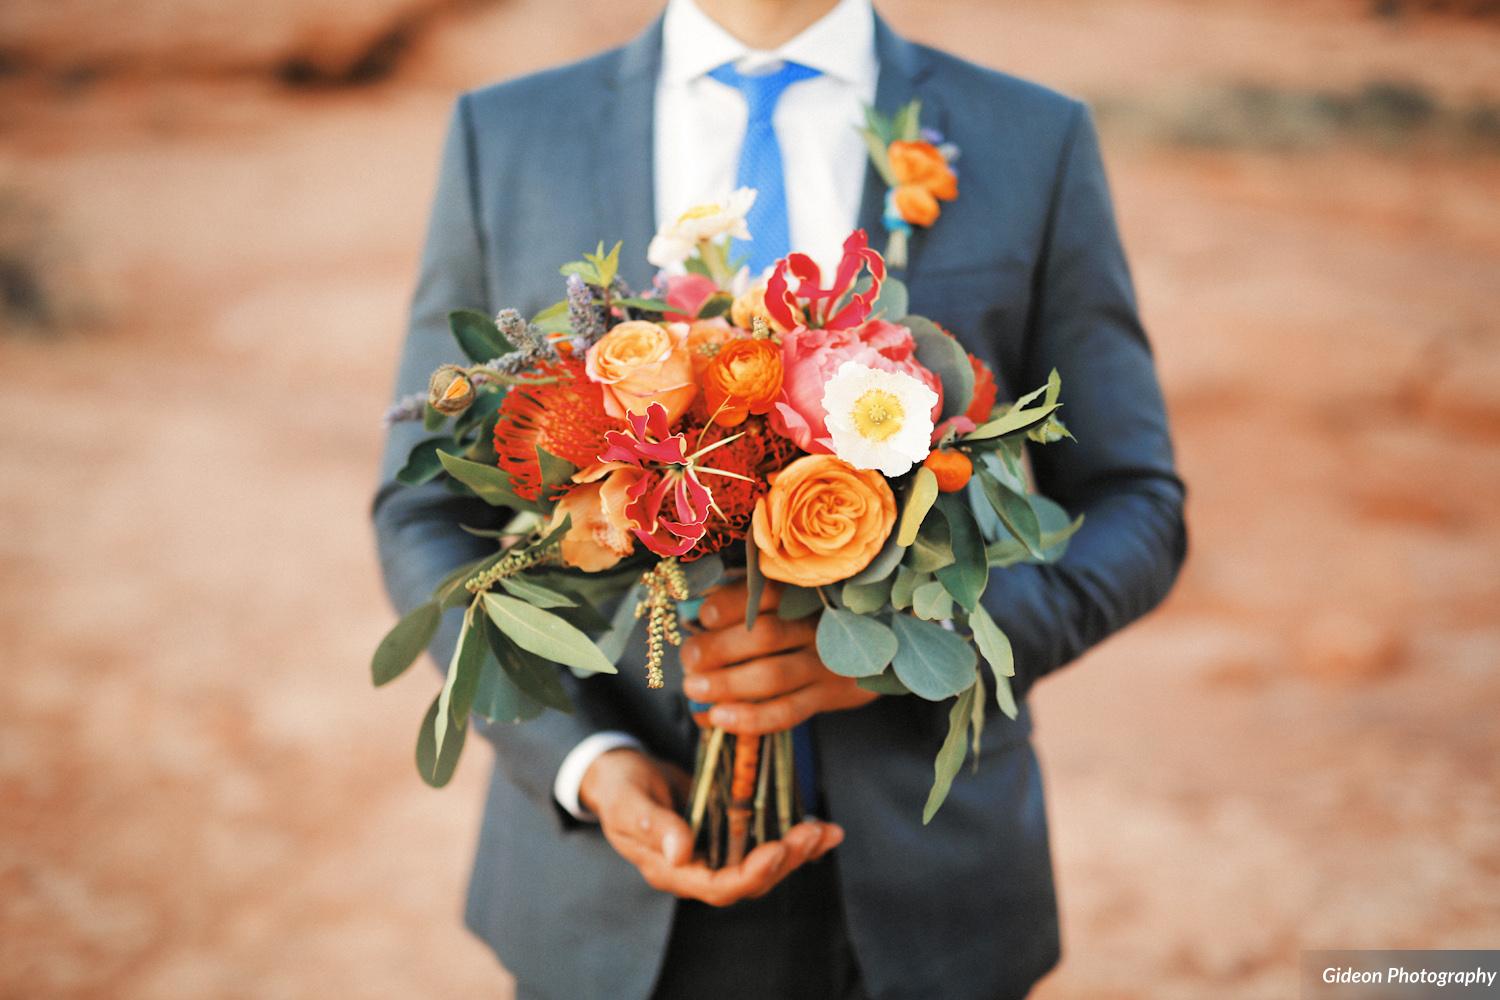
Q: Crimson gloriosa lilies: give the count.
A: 2